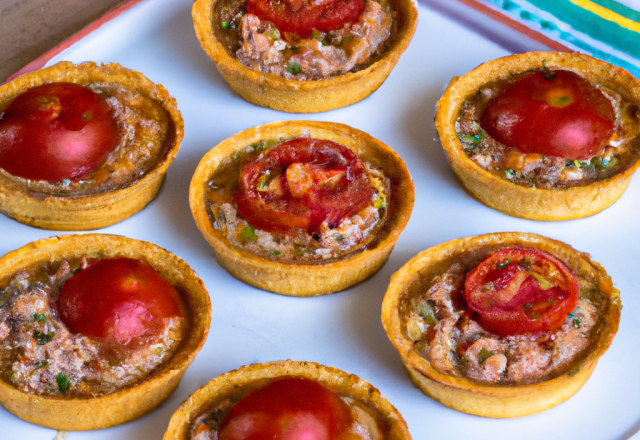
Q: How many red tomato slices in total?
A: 7